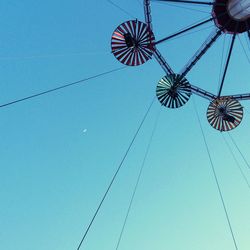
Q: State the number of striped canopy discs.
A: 3